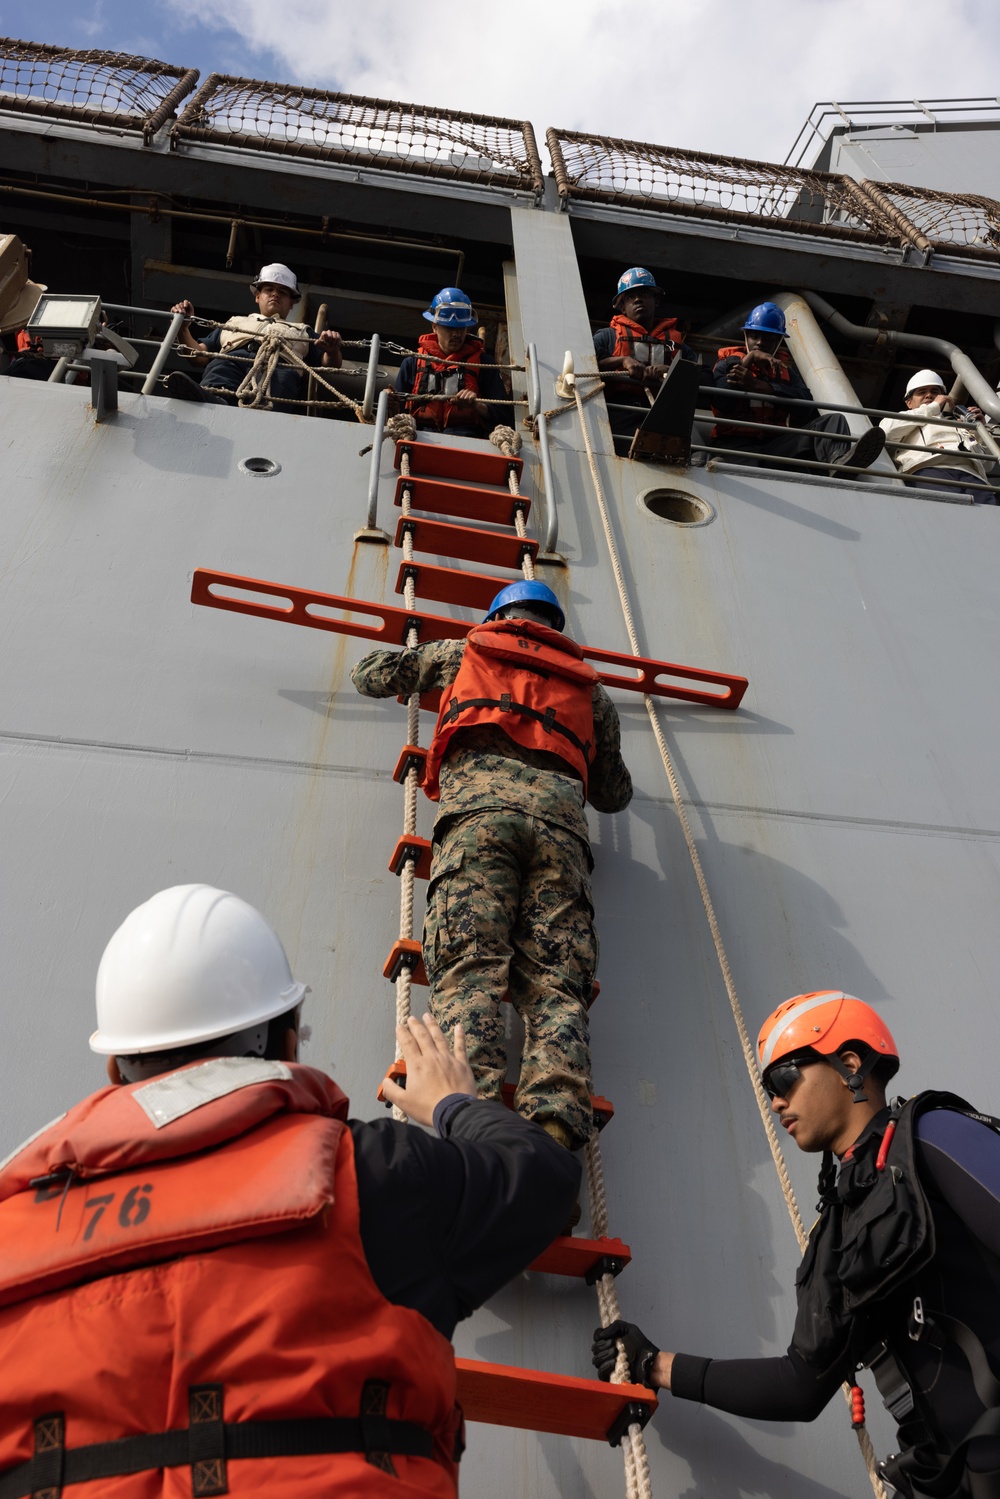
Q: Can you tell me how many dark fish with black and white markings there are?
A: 0